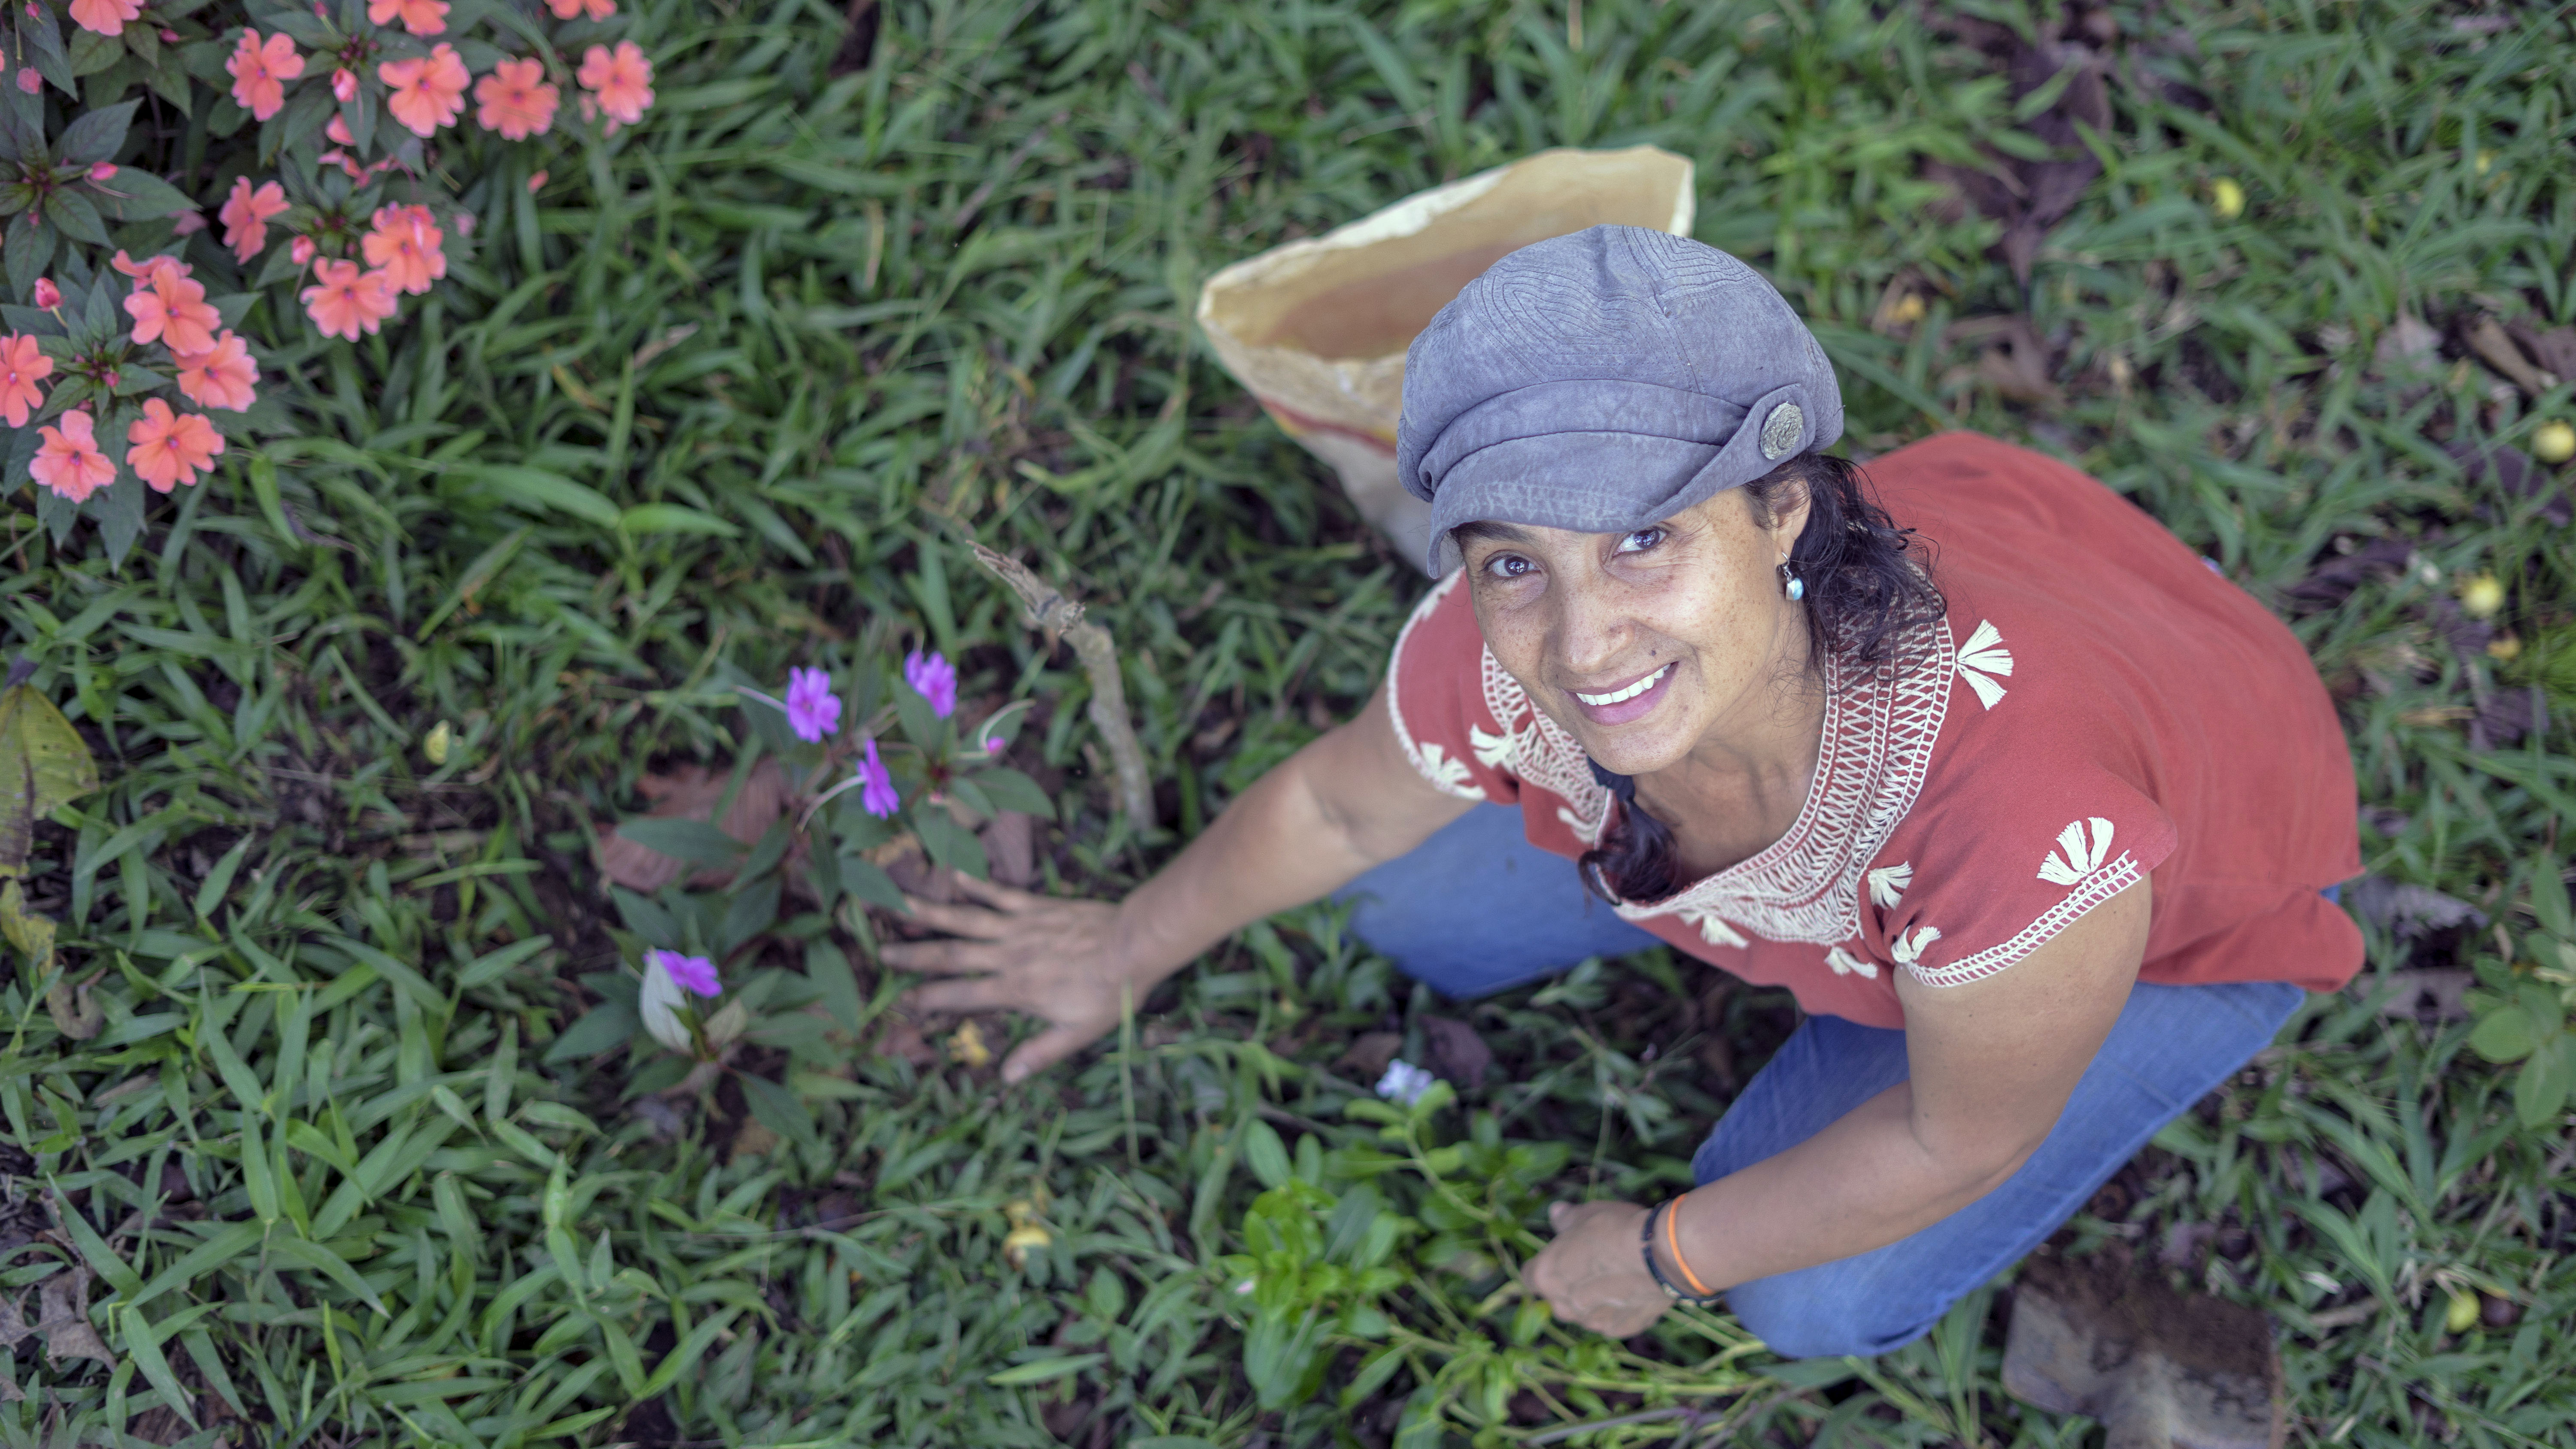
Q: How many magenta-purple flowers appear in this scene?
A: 4